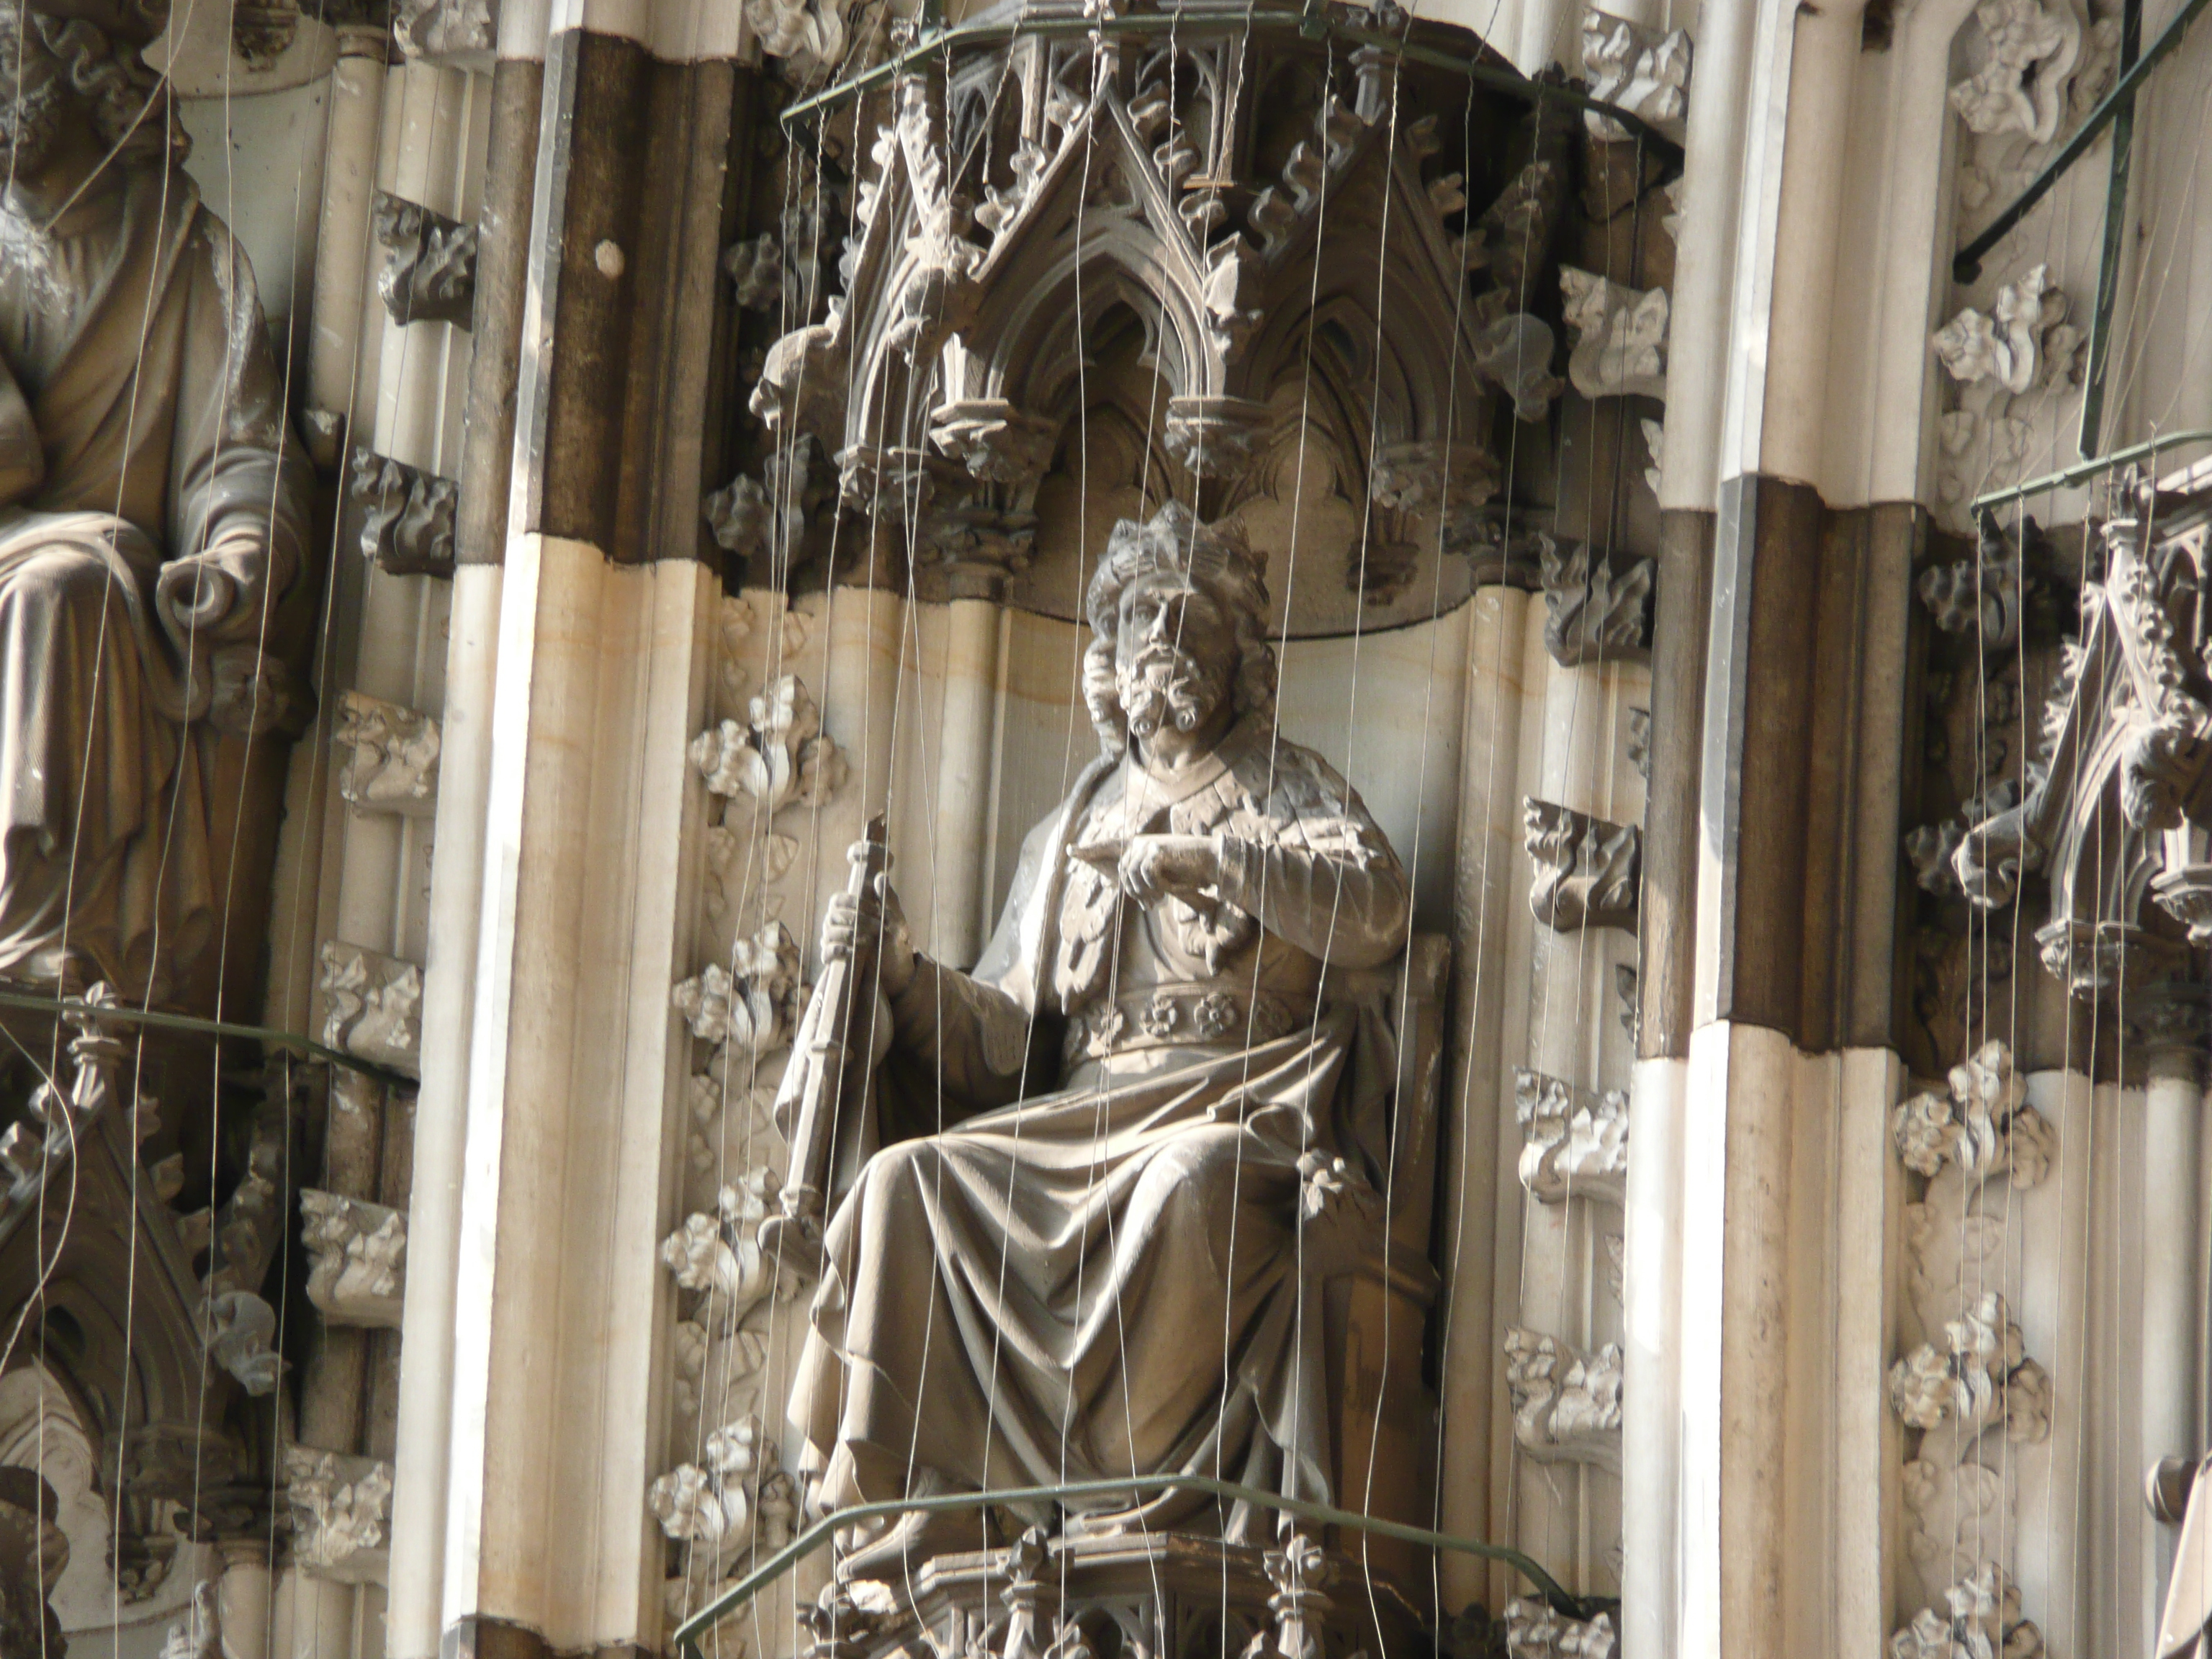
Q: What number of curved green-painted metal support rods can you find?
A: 4